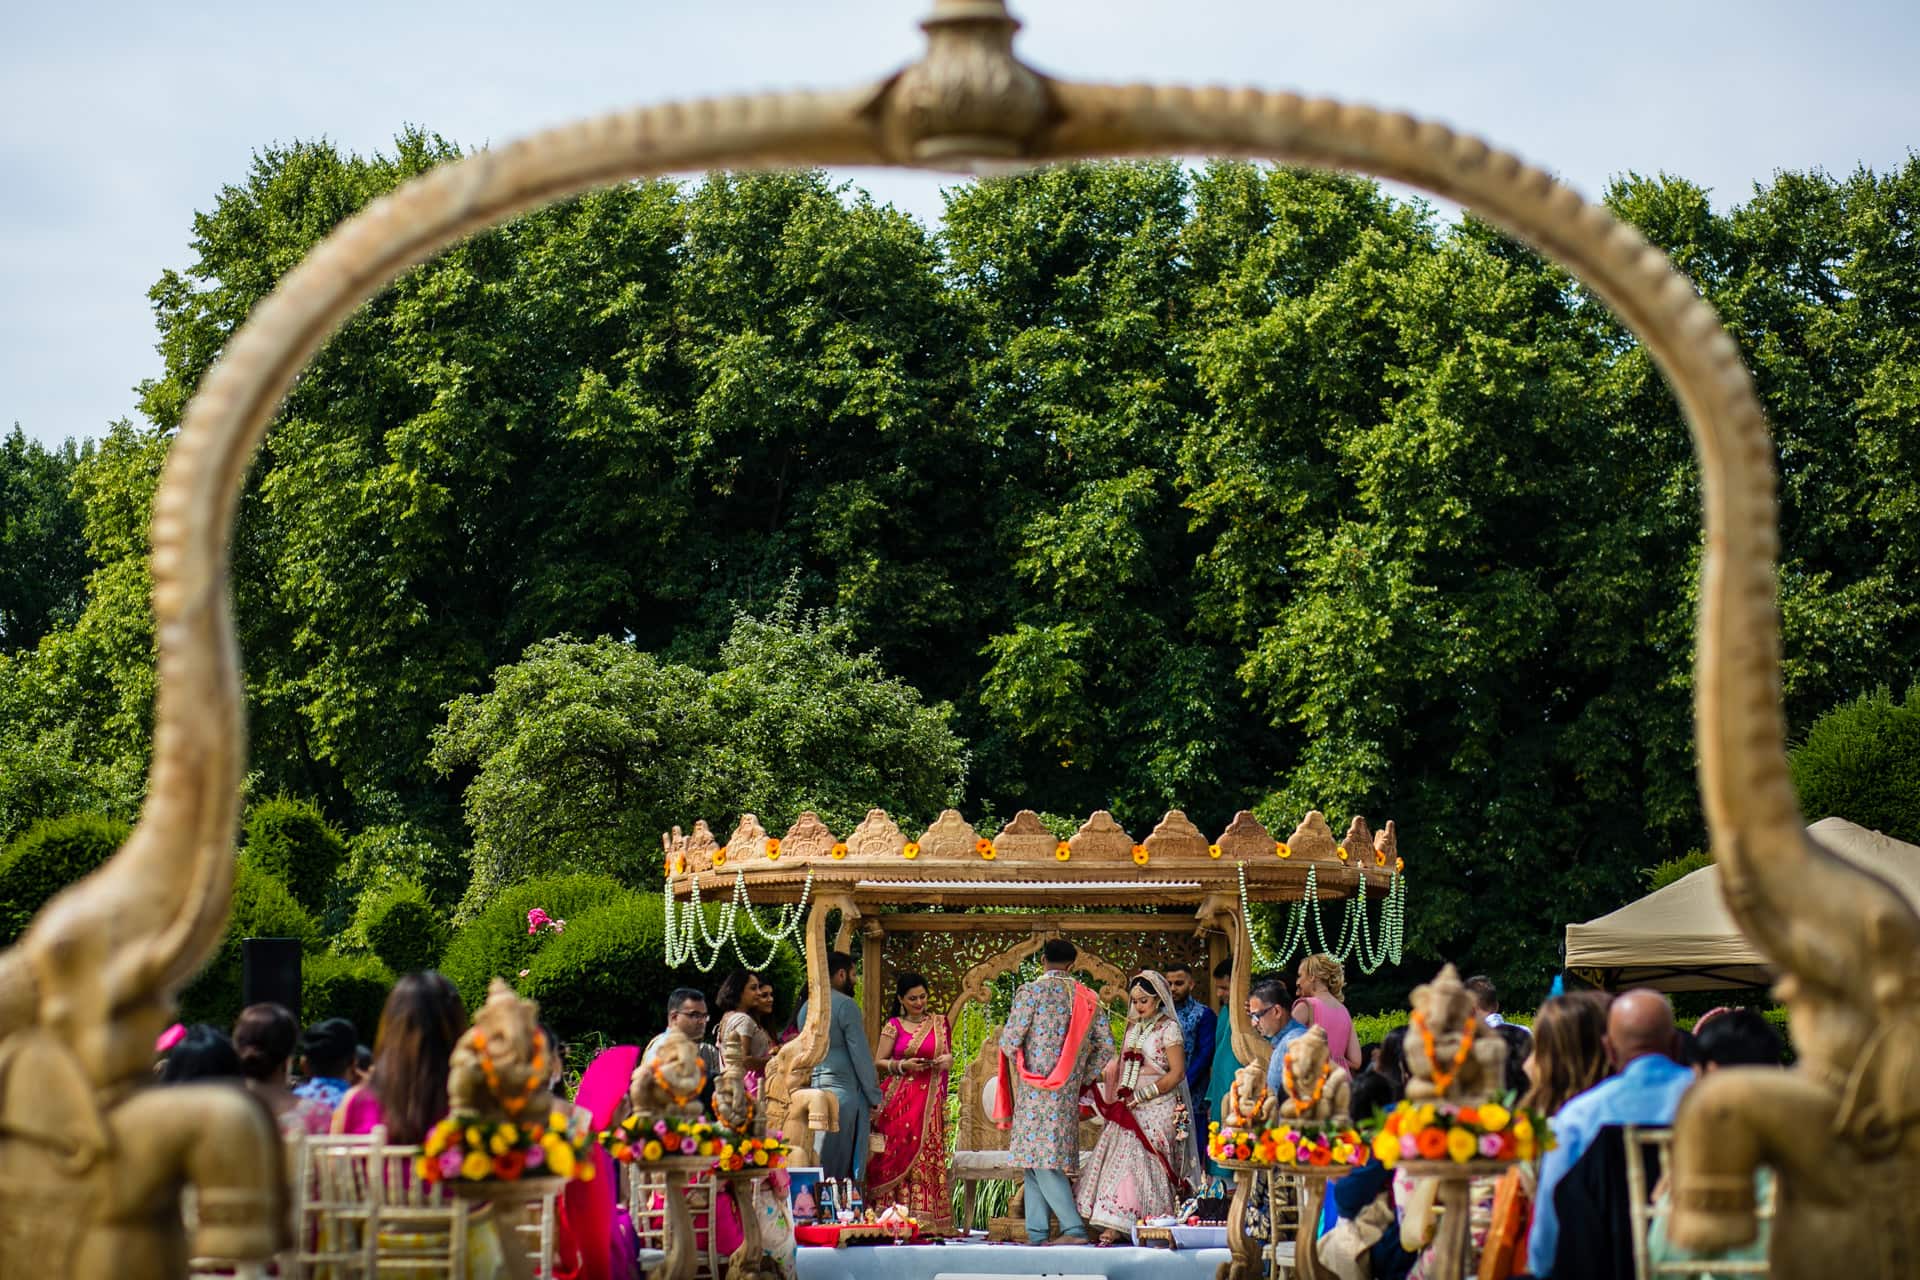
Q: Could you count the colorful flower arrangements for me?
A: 6